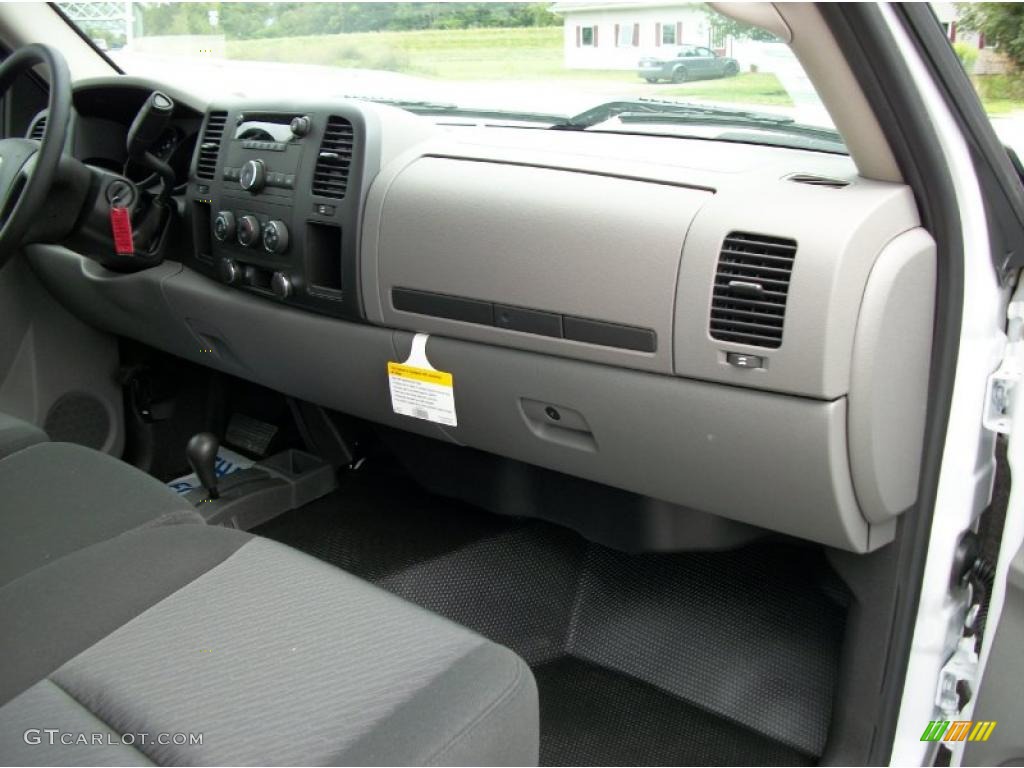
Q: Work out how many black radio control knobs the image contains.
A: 2